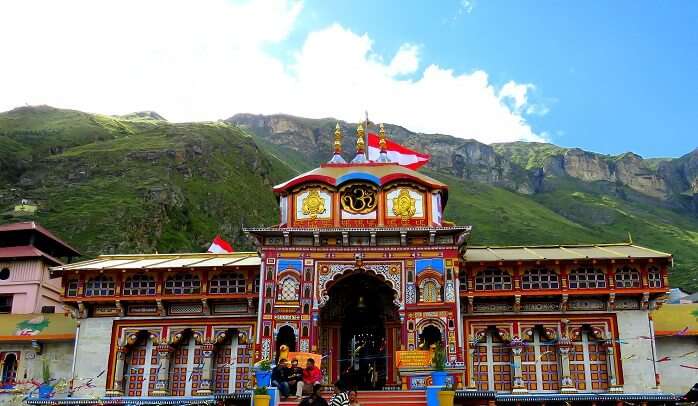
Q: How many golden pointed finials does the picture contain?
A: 3